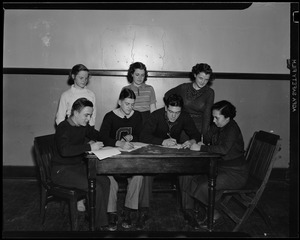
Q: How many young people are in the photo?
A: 7